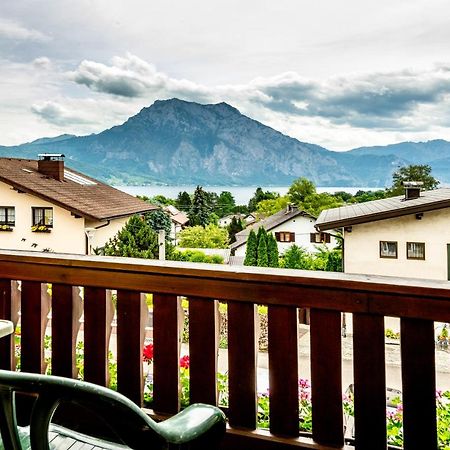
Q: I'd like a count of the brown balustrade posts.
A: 12